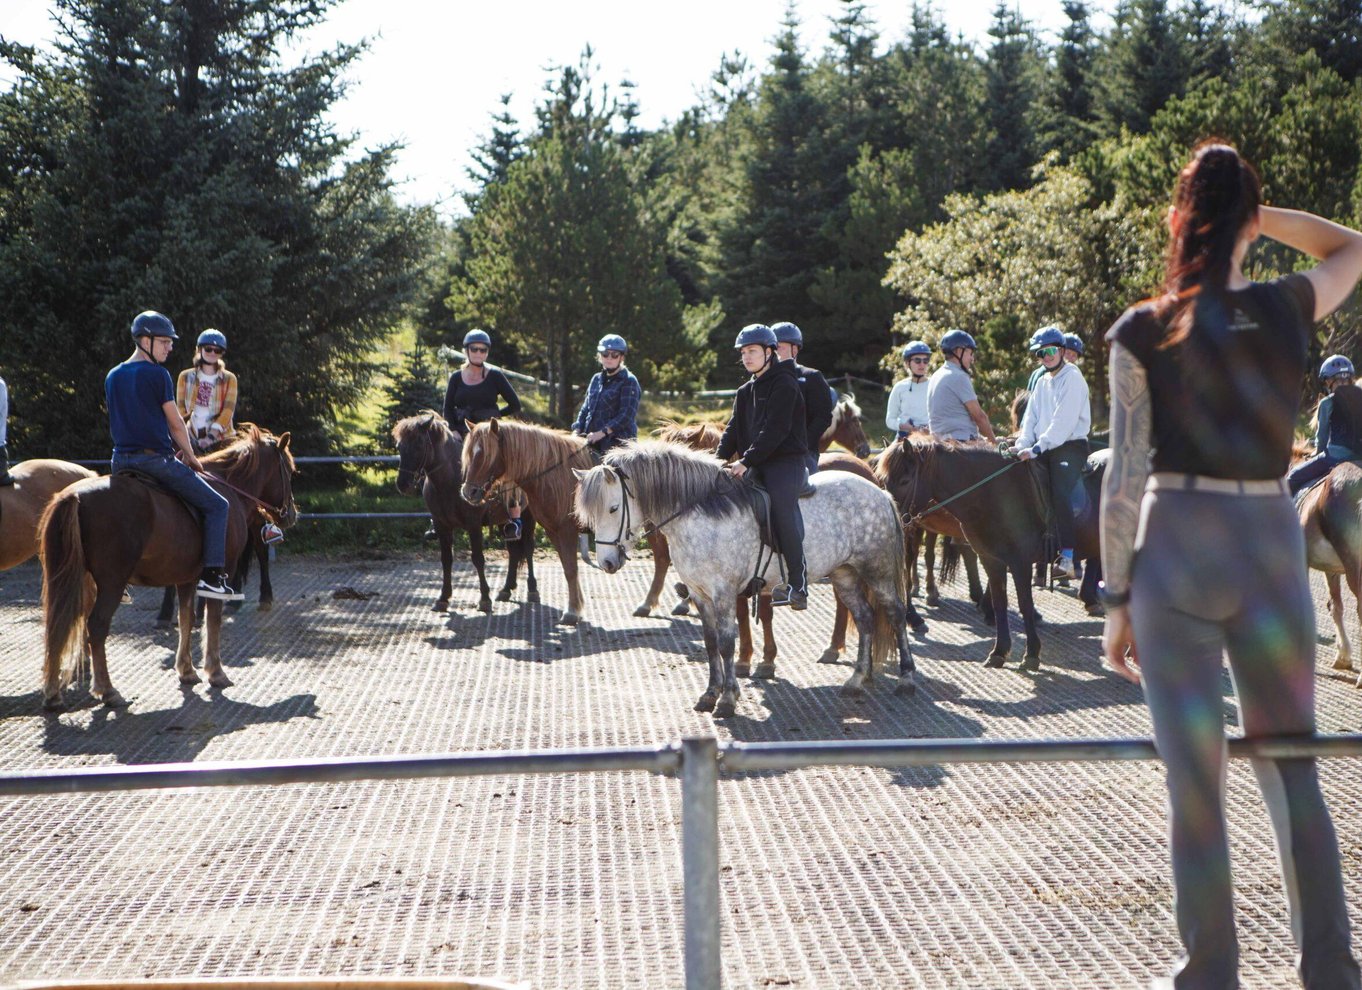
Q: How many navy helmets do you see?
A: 11